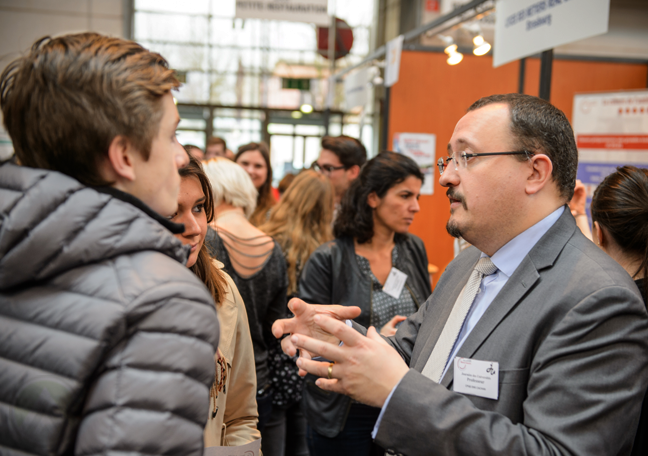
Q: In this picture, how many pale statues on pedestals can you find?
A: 0